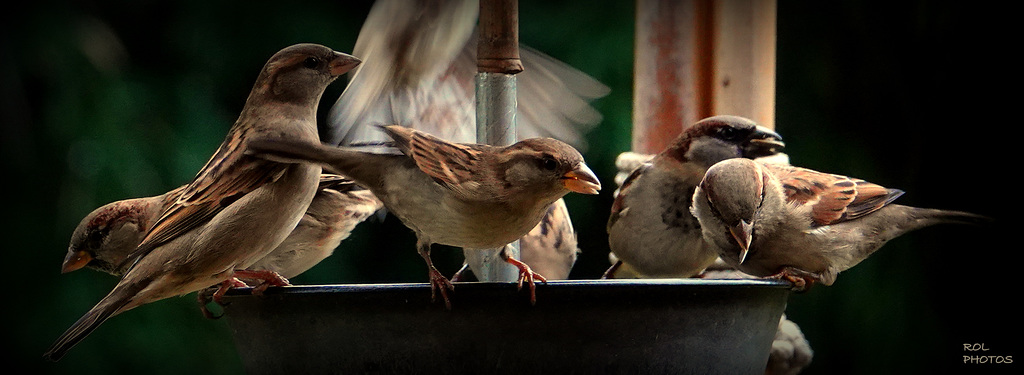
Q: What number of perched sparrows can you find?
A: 5